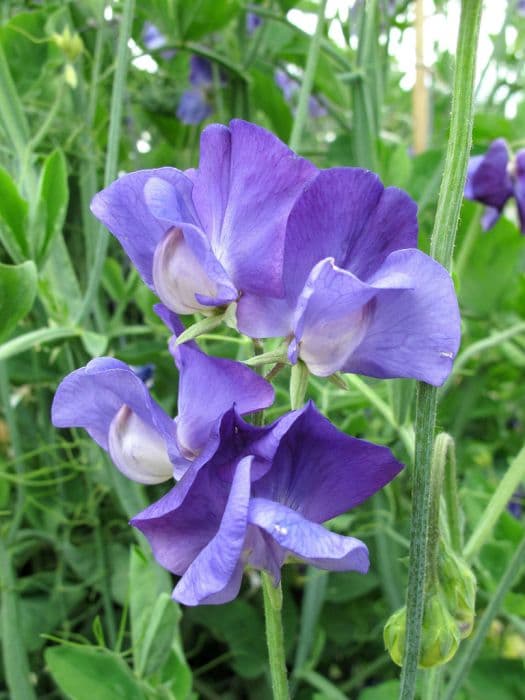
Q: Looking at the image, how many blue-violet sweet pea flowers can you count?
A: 4